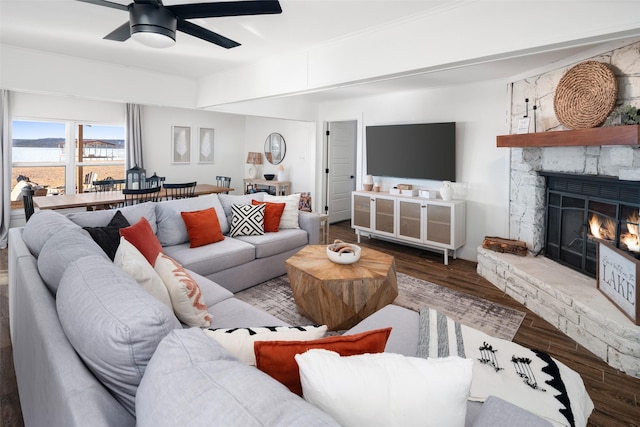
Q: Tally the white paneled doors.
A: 1